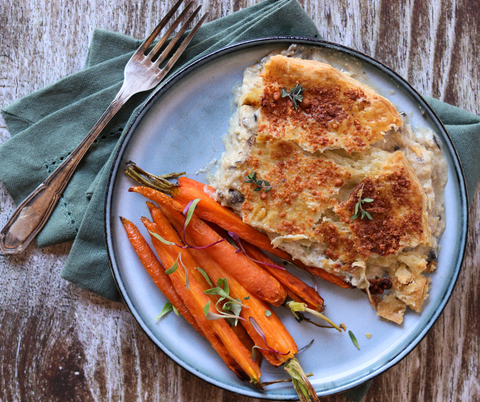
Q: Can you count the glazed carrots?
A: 7